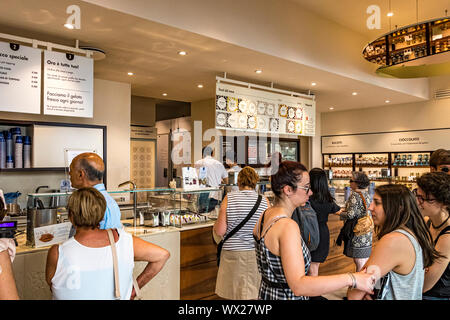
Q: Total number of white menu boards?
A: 3